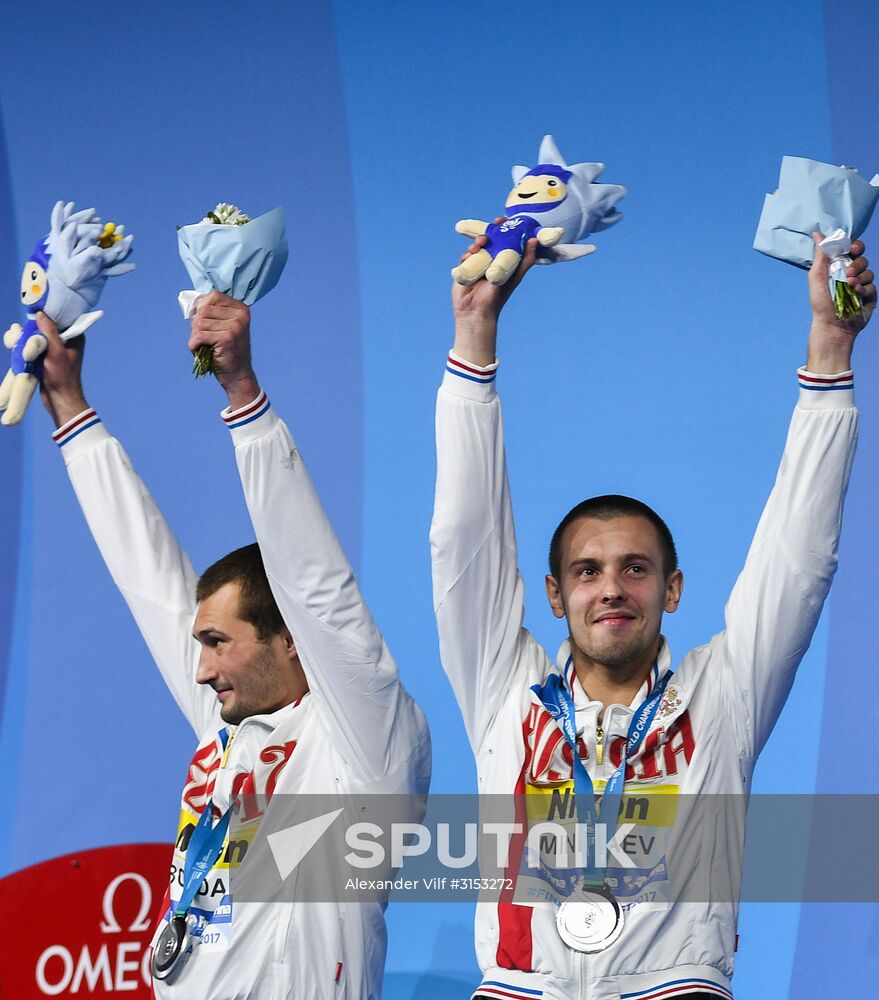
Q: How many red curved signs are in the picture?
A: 1